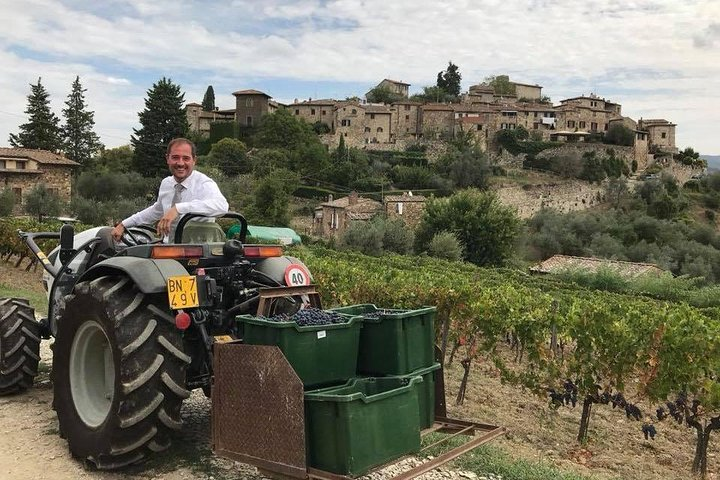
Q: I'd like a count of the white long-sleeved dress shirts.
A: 1